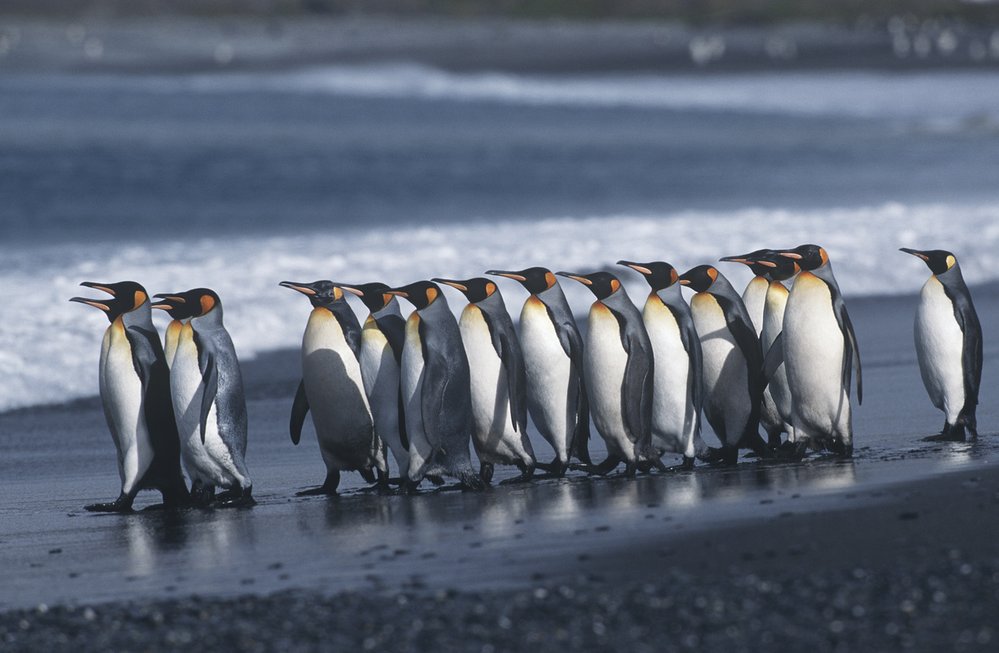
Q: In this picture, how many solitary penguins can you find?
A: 1